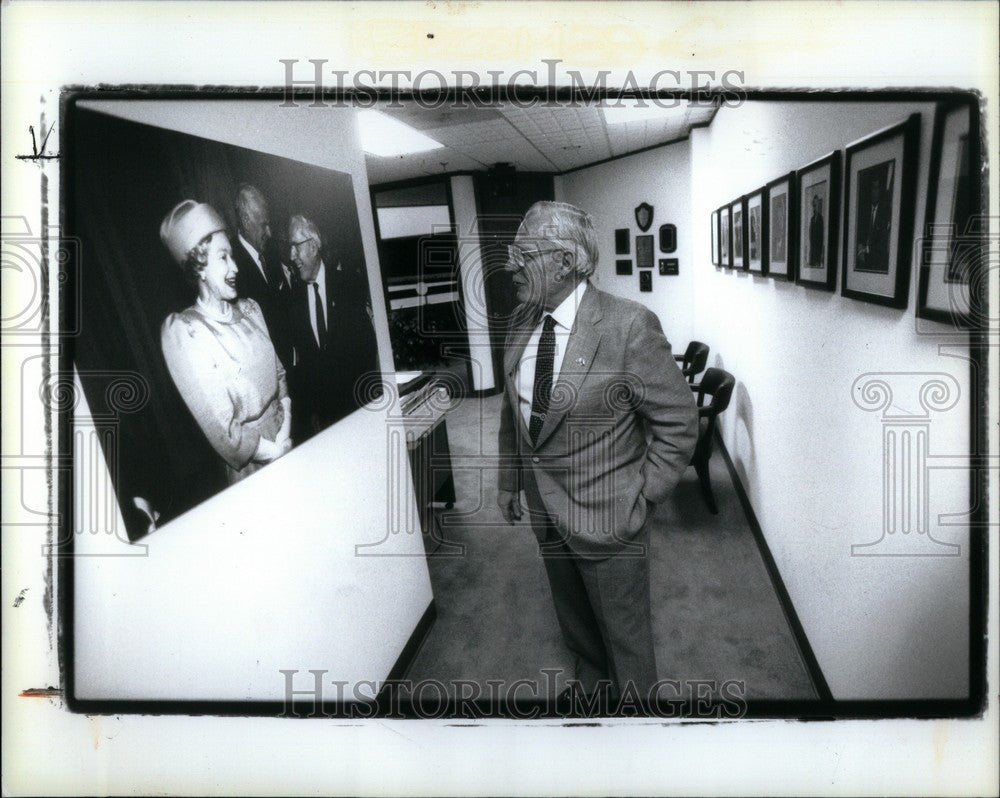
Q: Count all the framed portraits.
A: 8